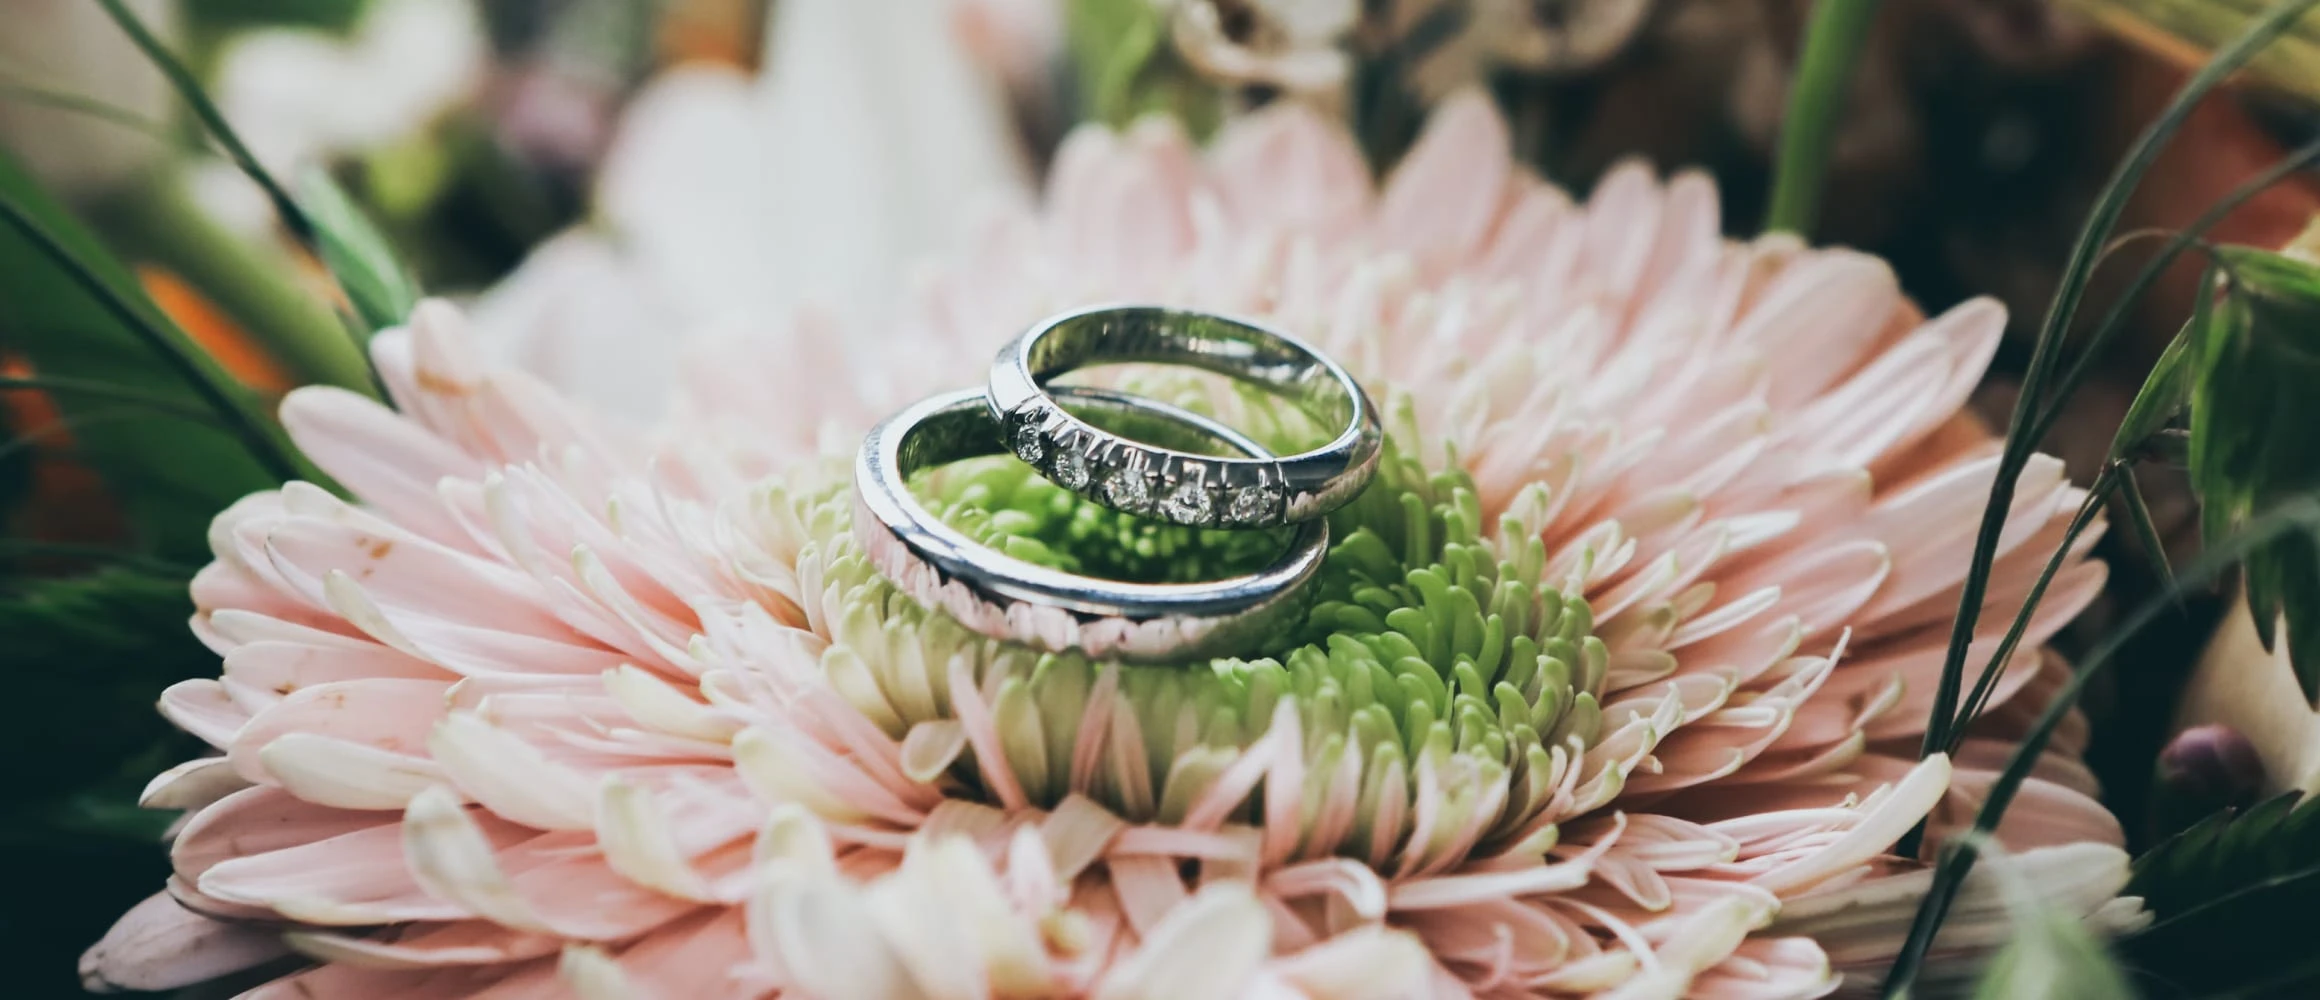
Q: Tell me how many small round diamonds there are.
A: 5